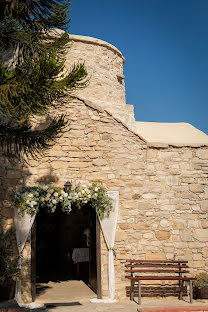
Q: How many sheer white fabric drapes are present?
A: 2